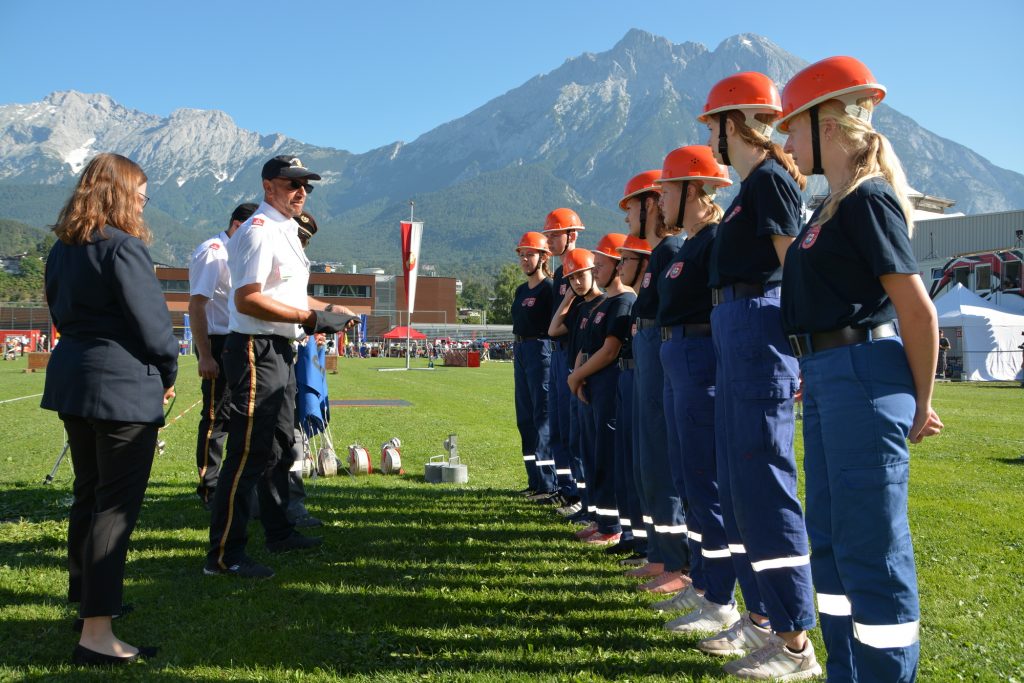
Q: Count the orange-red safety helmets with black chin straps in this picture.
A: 9